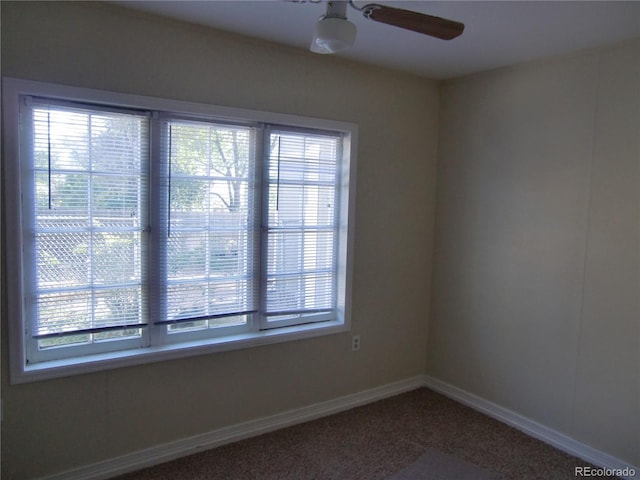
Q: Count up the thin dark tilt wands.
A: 3